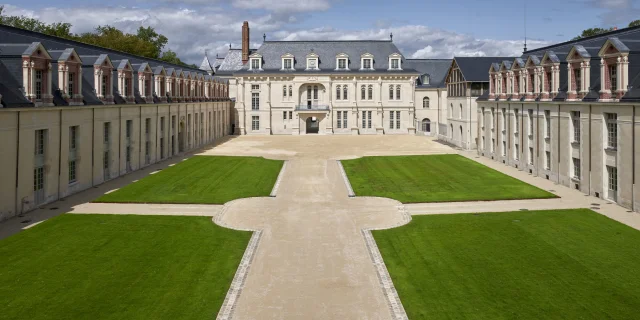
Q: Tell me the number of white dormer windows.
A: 6